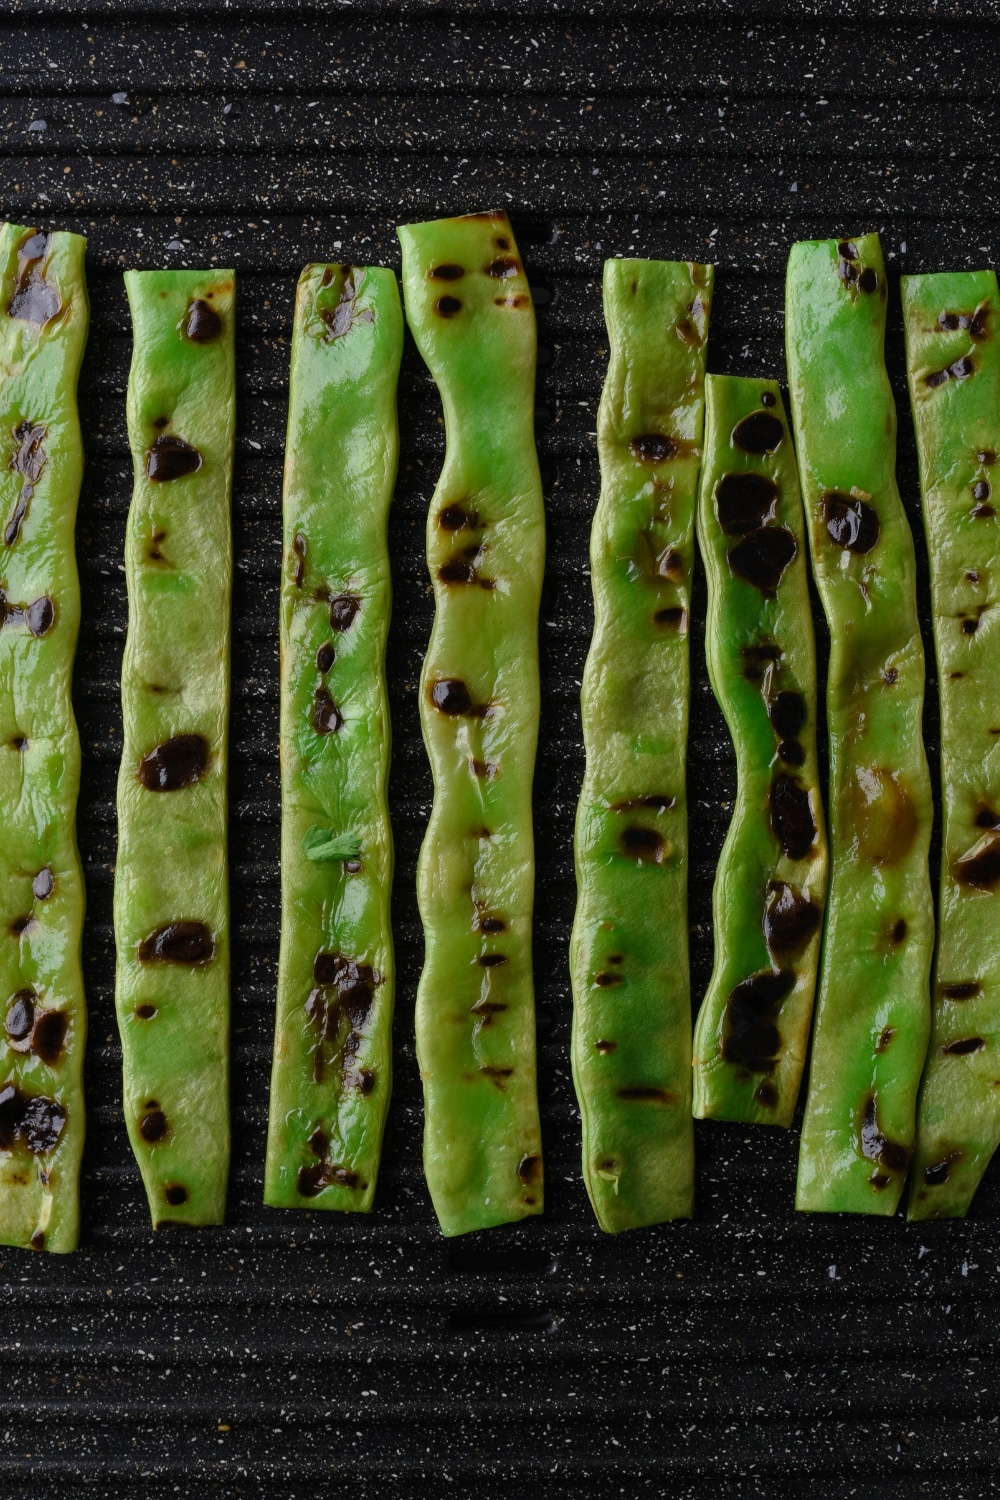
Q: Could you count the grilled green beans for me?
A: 8